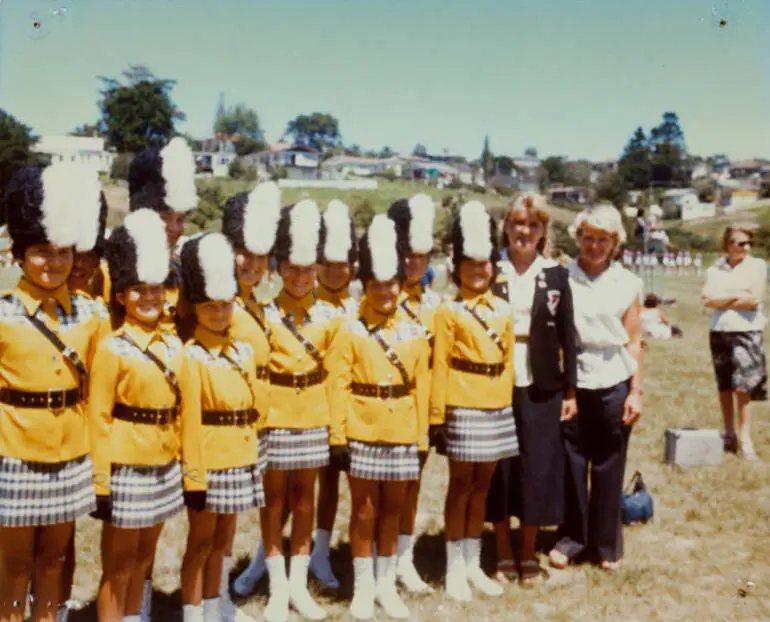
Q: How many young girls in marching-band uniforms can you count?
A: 11